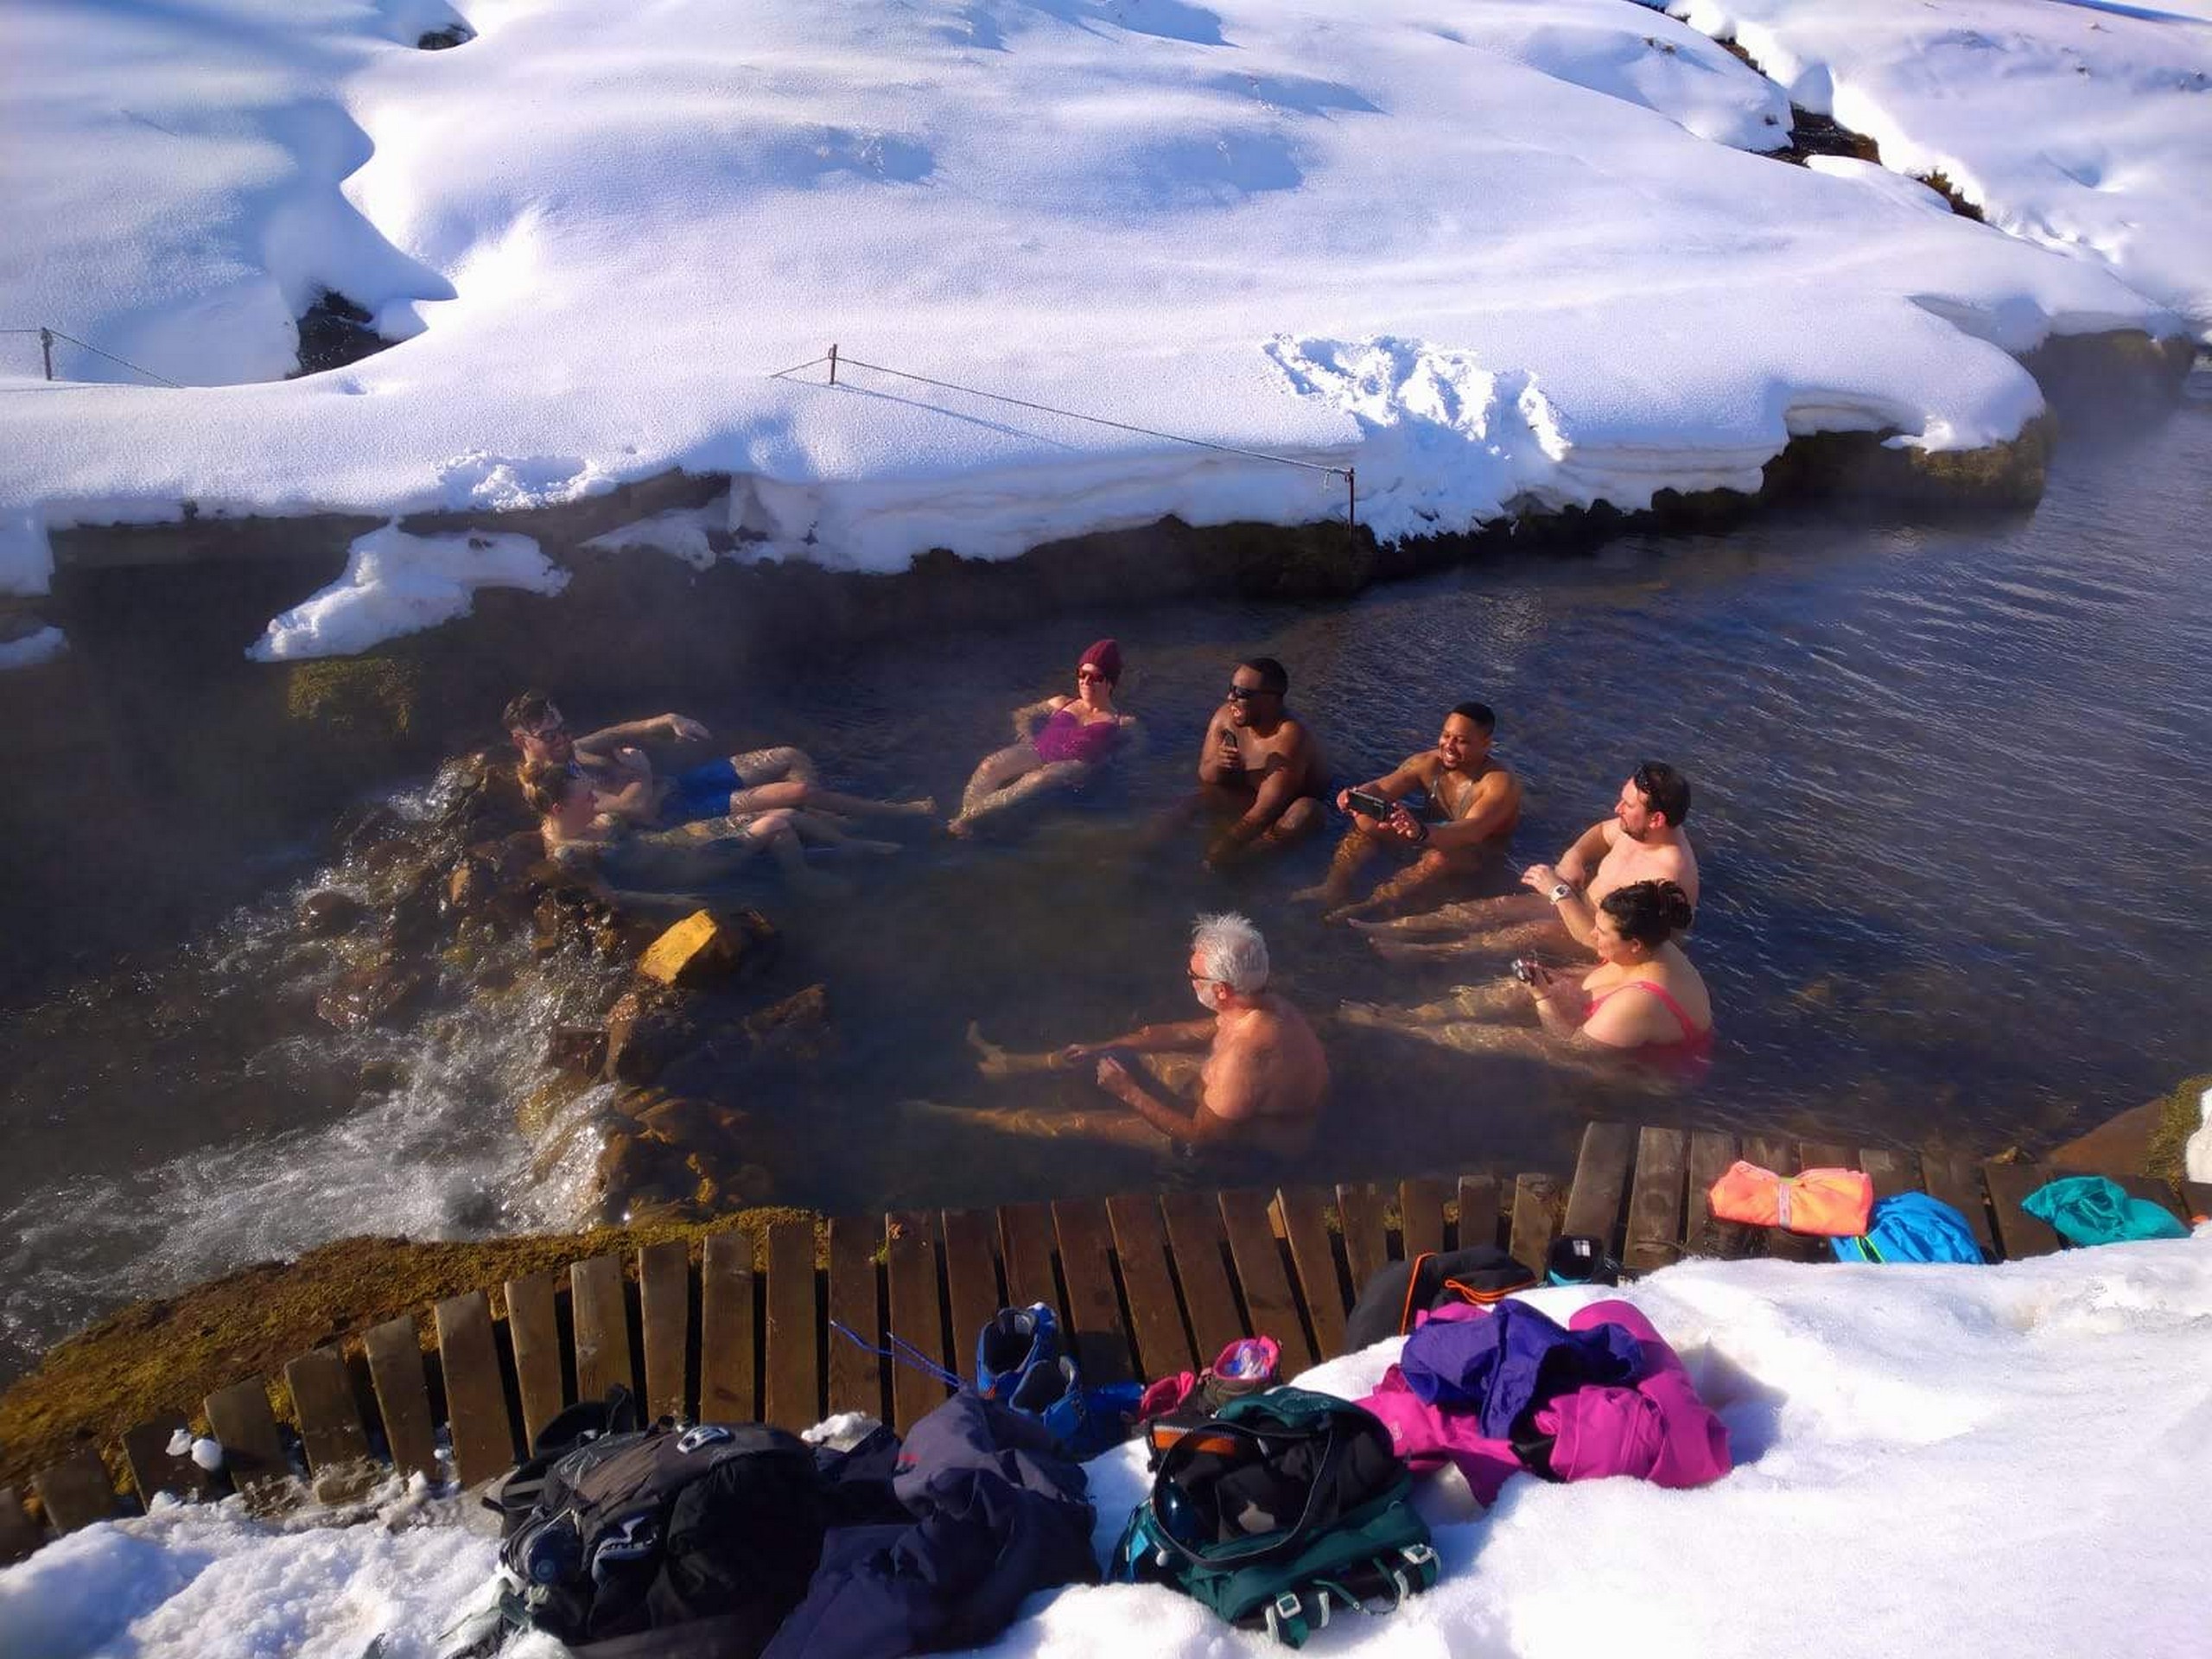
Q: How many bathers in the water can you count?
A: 8